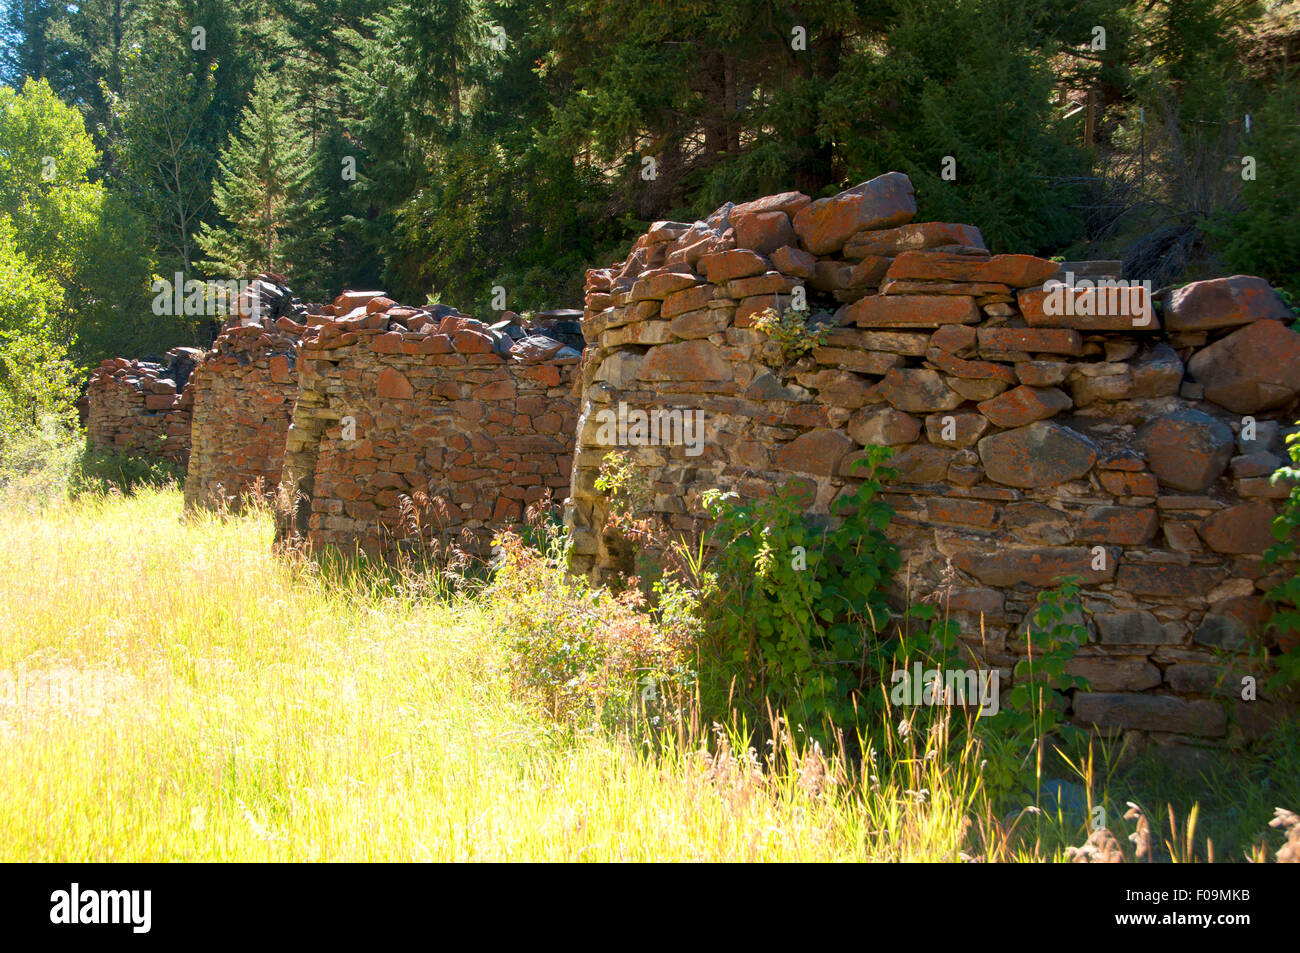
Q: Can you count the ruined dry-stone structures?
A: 4